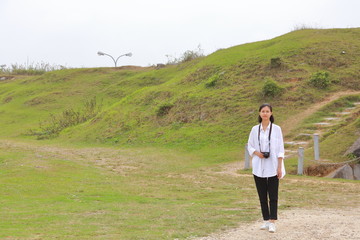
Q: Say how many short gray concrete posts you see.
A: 3